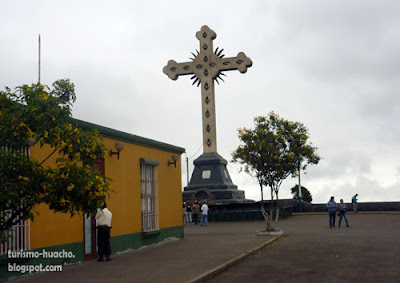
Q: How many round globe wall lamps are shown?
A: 2